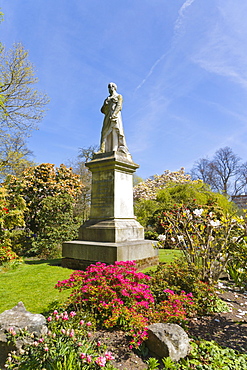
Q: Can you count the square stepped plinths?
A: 1